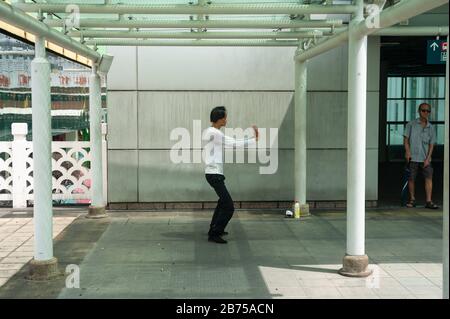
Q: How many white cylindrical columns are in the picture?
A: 4